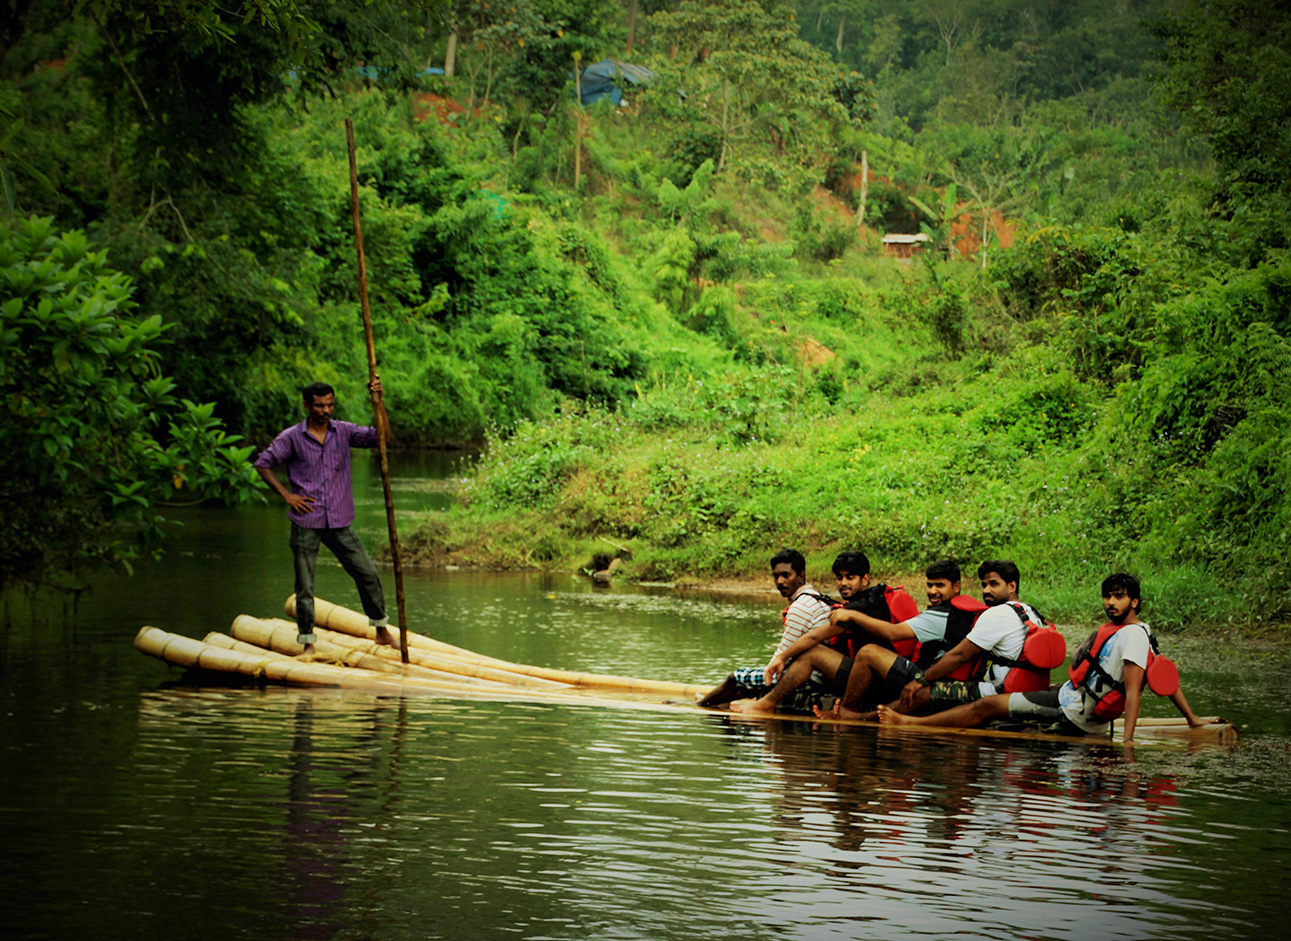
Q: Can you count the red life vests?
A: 5